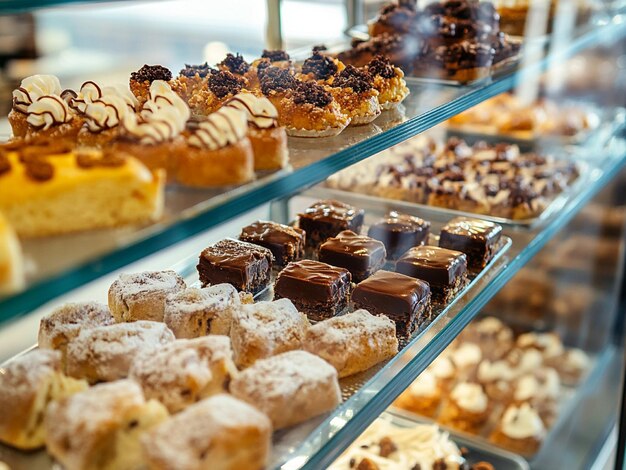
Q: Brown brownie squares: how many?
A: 9